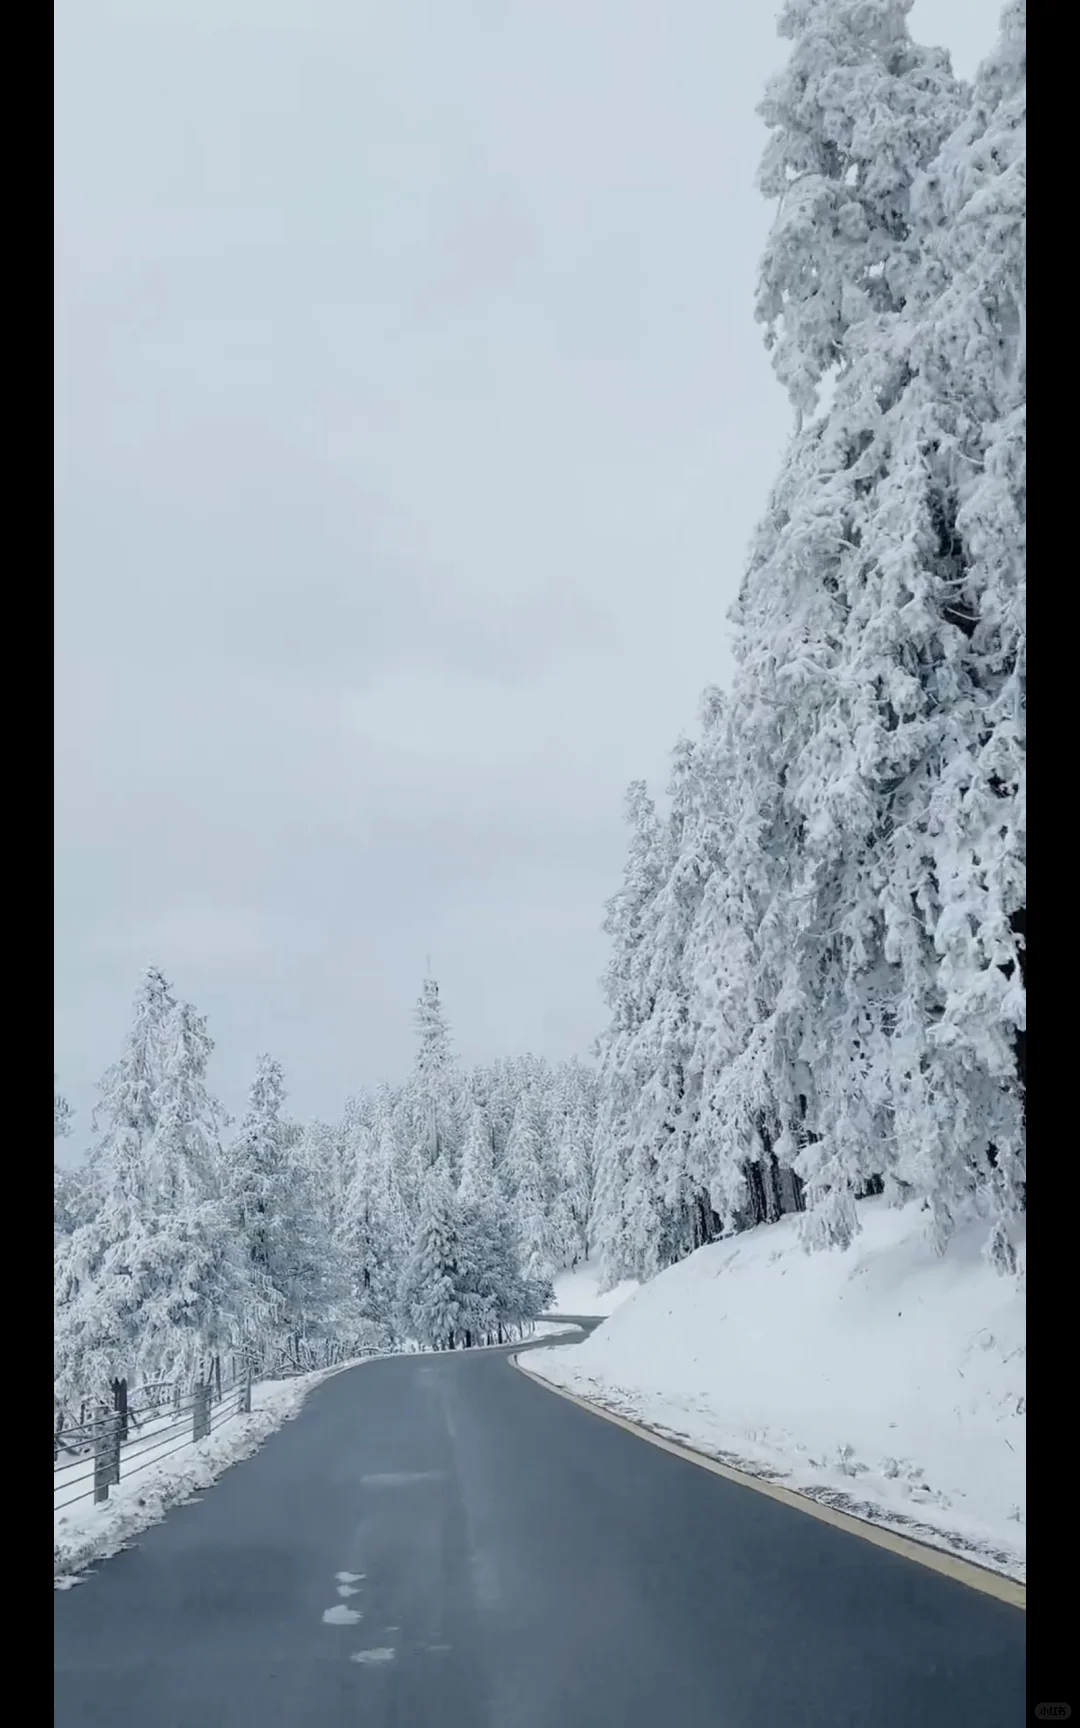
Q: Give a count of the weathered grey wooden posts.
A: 3